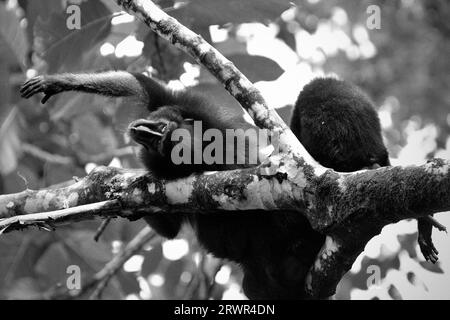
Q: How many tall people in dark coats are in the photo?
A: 0